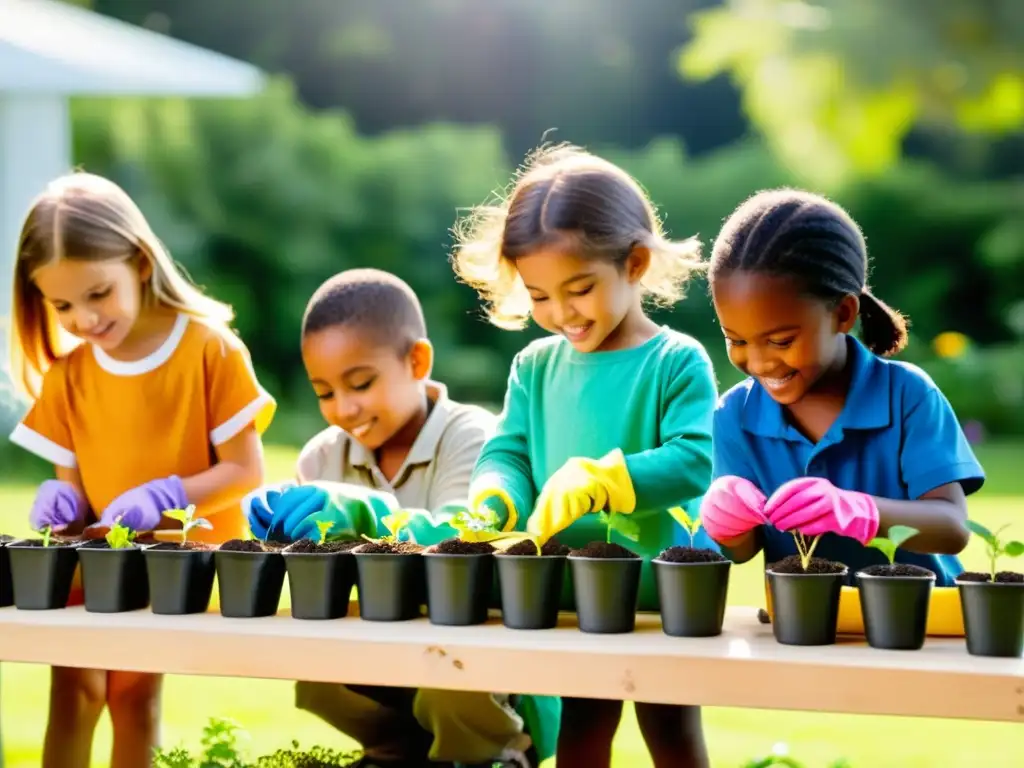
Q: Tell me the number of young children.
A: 4